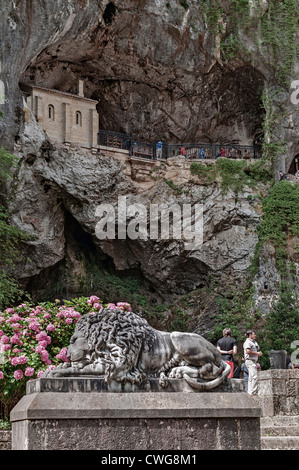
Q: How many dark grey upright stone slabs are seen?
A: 1